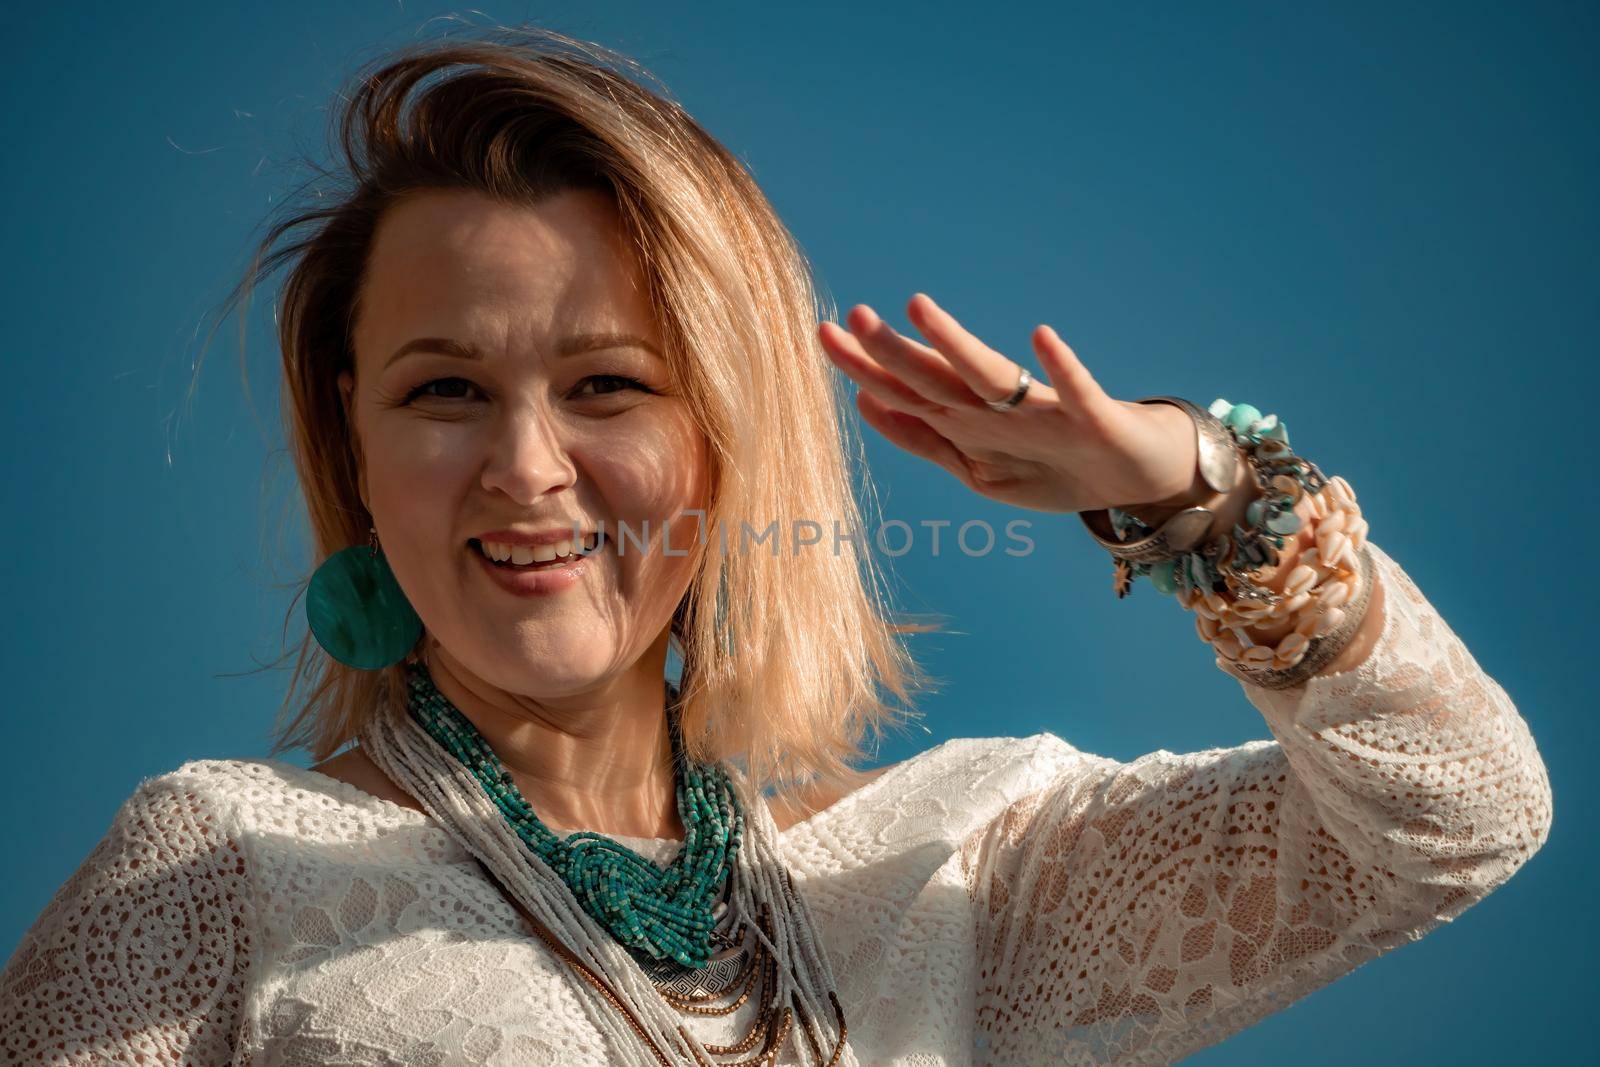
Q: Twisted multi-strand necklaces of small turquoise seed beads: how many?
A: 1